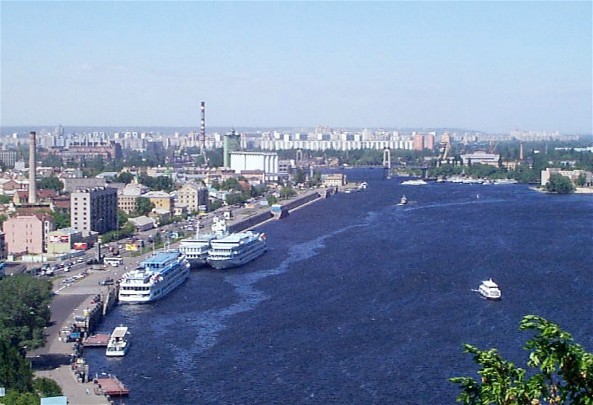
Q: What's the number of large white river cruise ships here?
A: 3